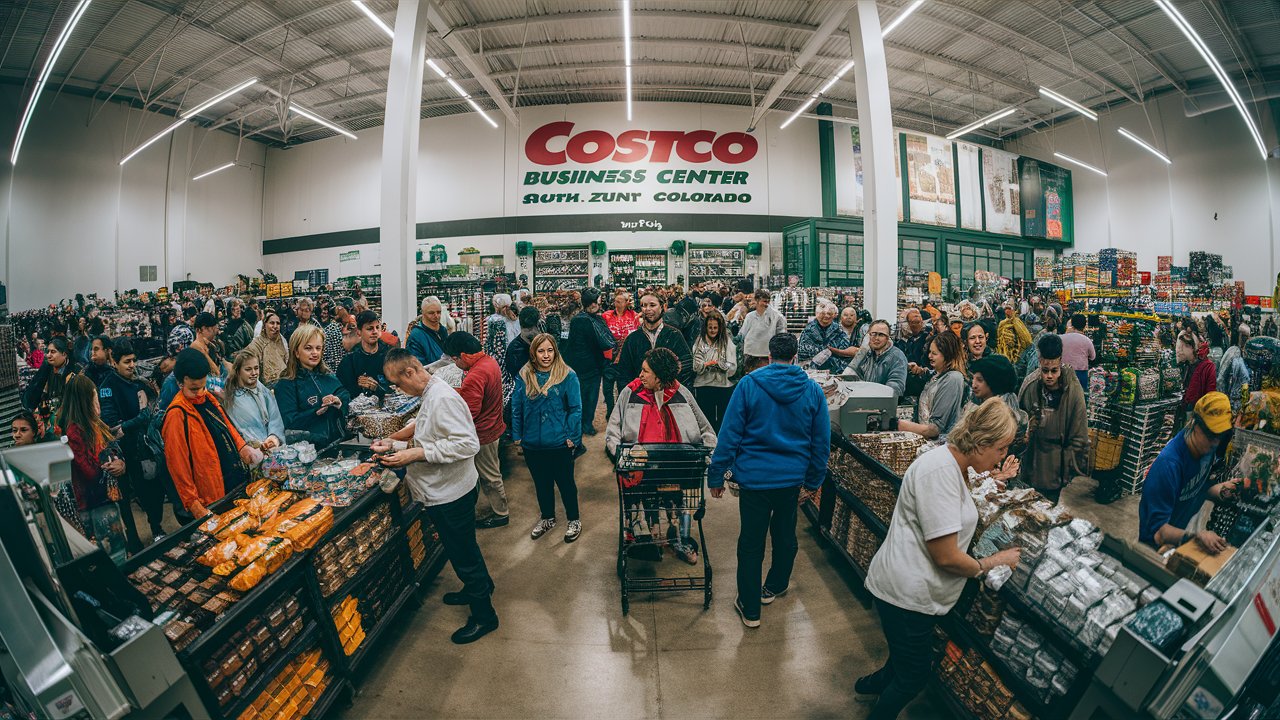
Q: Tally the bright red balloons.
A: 0